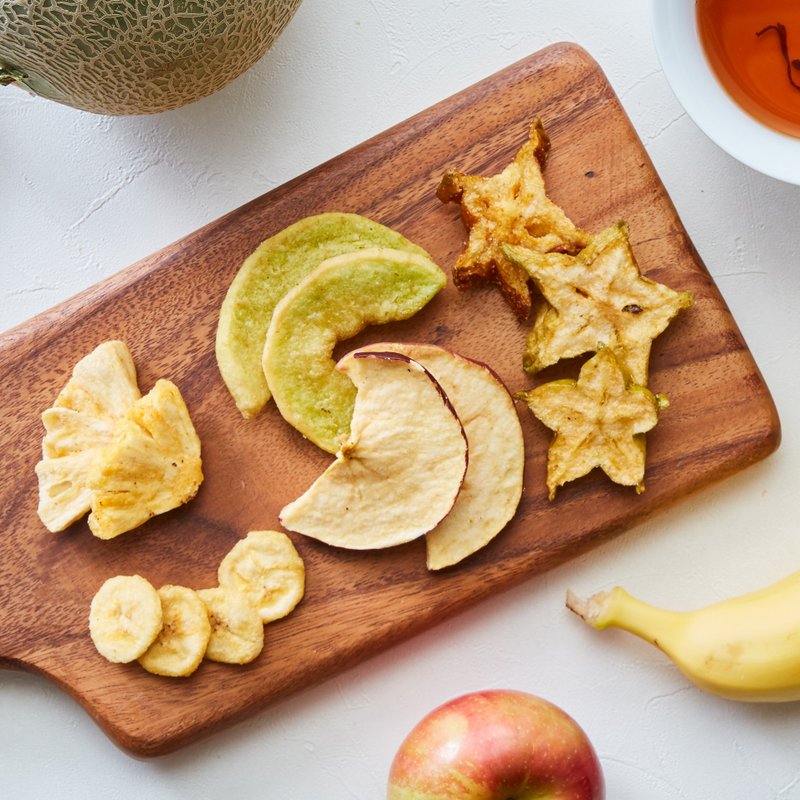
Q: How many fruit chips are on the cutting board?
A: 13